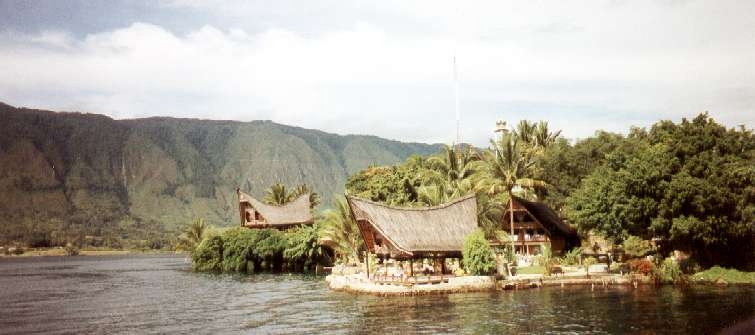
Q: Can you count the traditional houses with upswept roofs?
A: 3